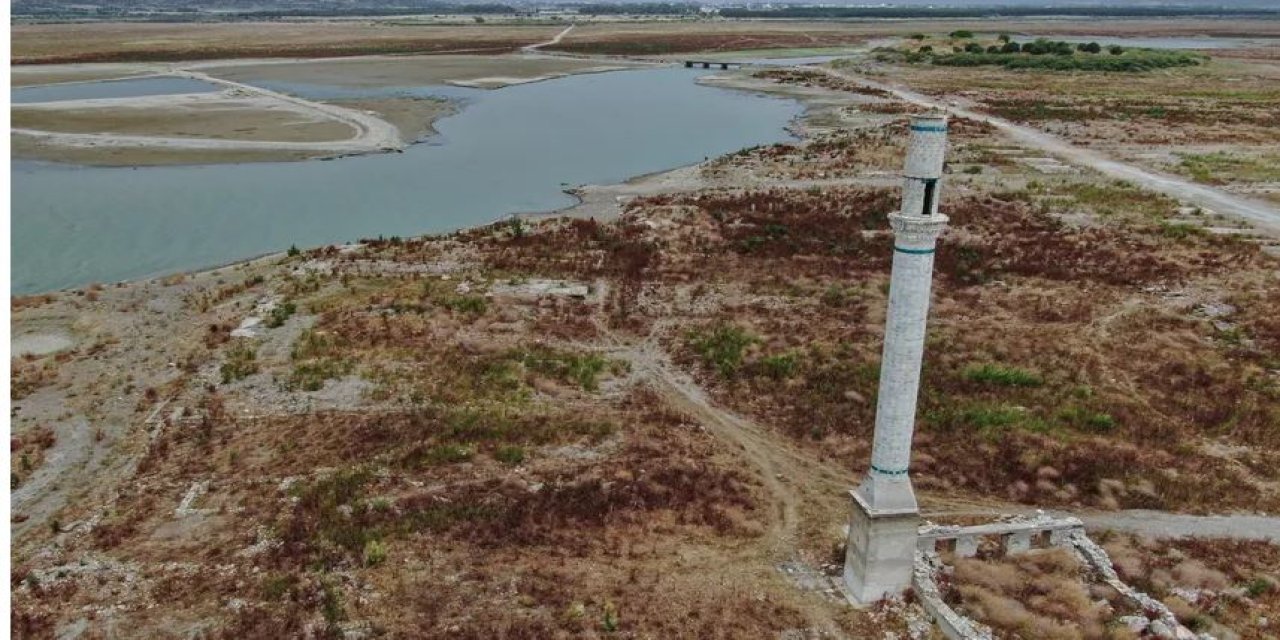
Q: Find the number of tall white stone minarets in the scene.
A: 1